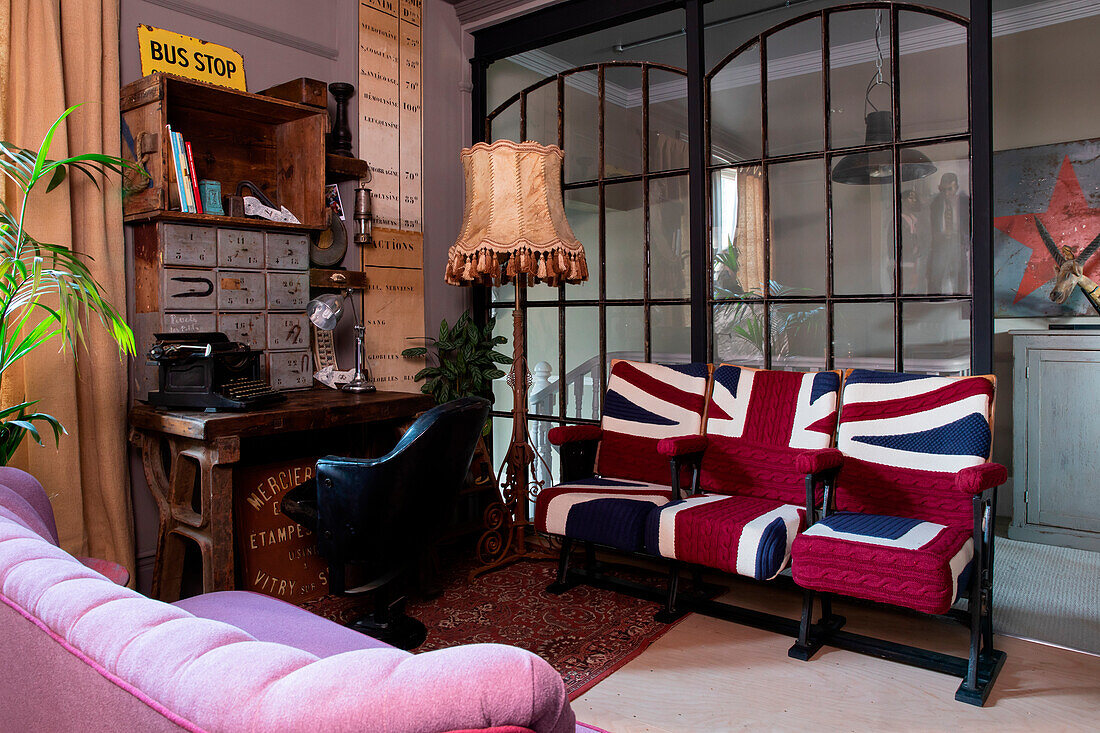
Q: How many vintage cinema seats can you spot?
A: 3